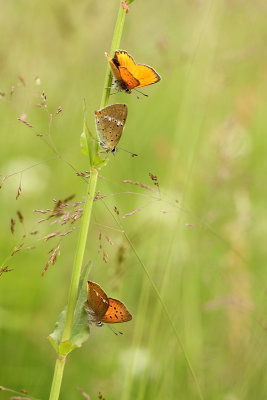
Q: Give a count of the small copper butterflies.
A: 3